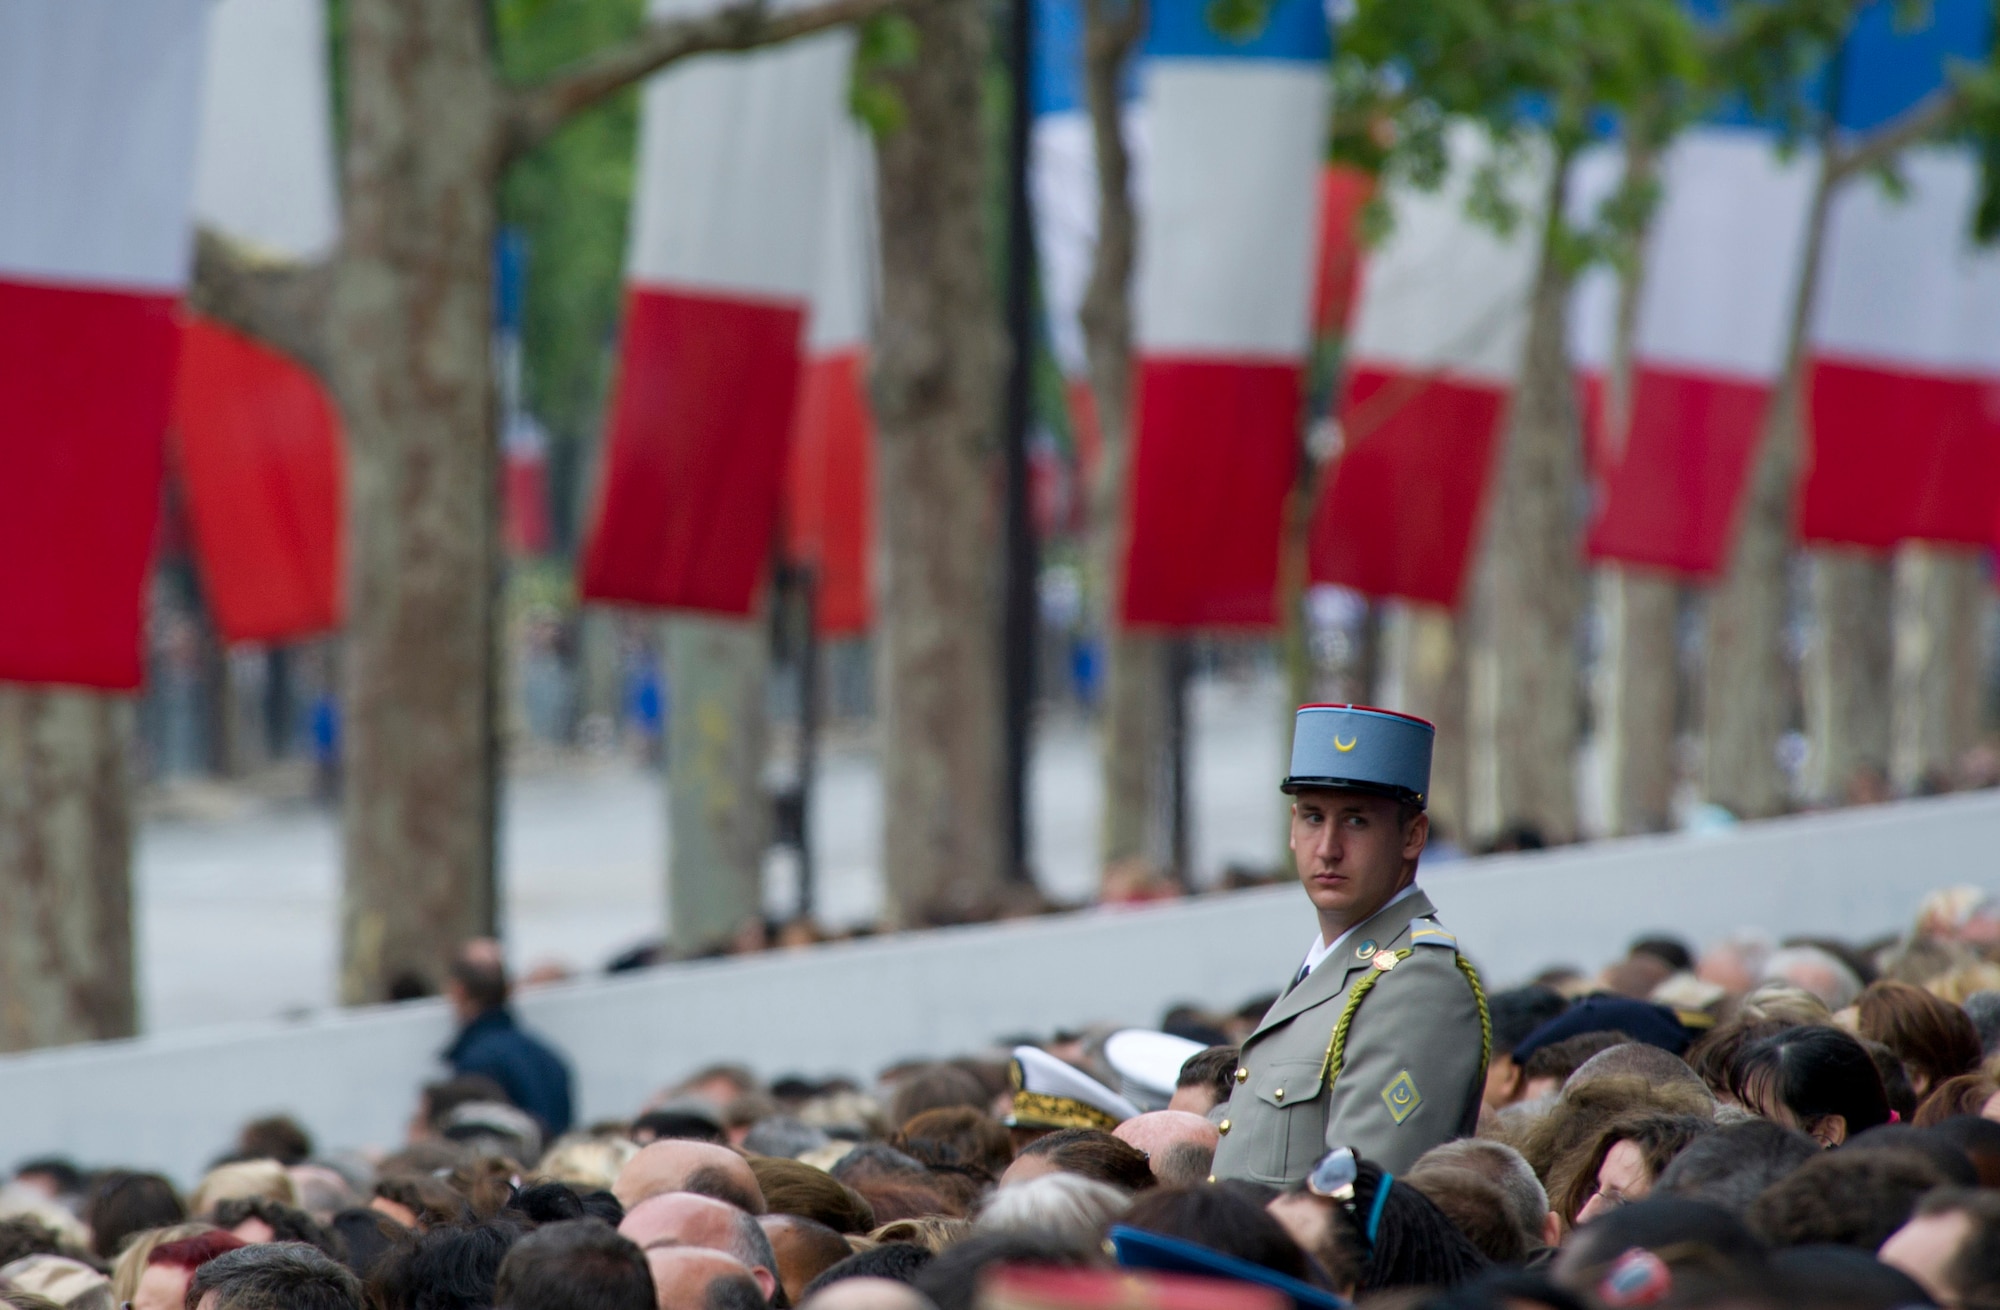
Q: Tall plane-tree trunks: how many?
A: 11